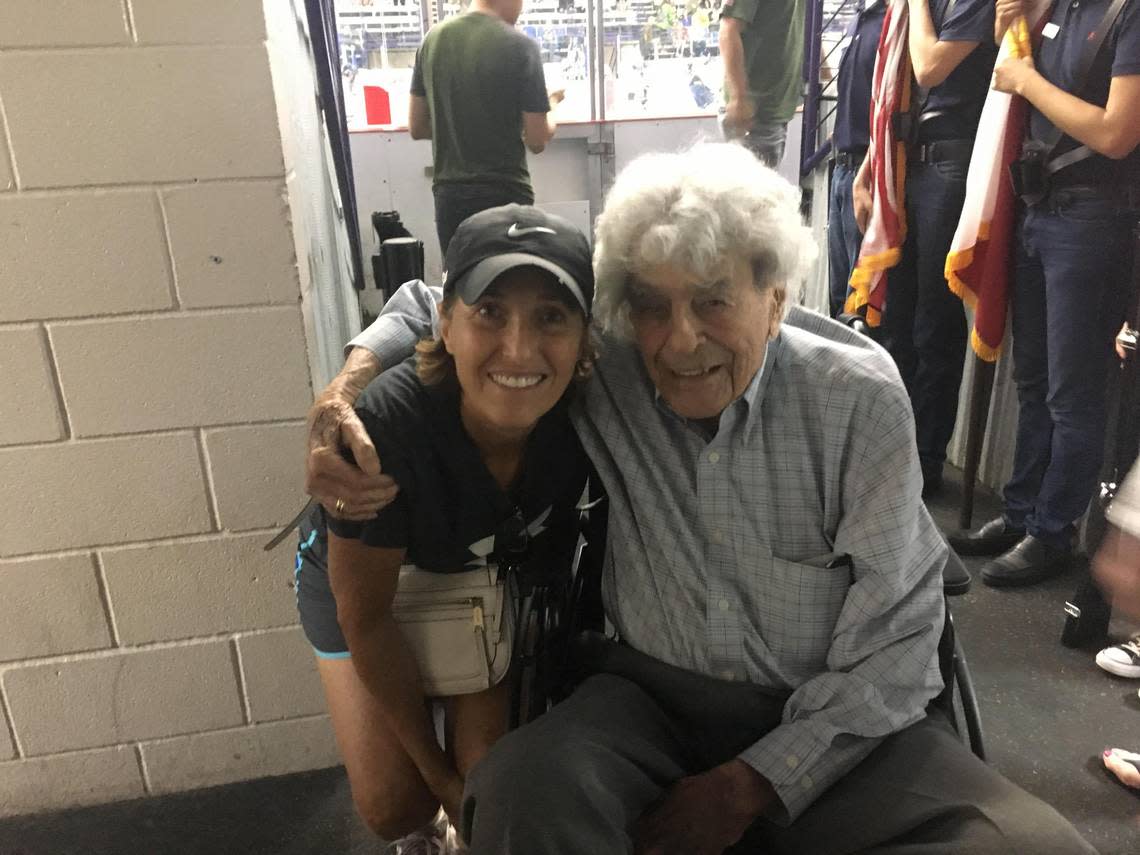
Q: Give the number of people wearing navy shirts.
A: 3